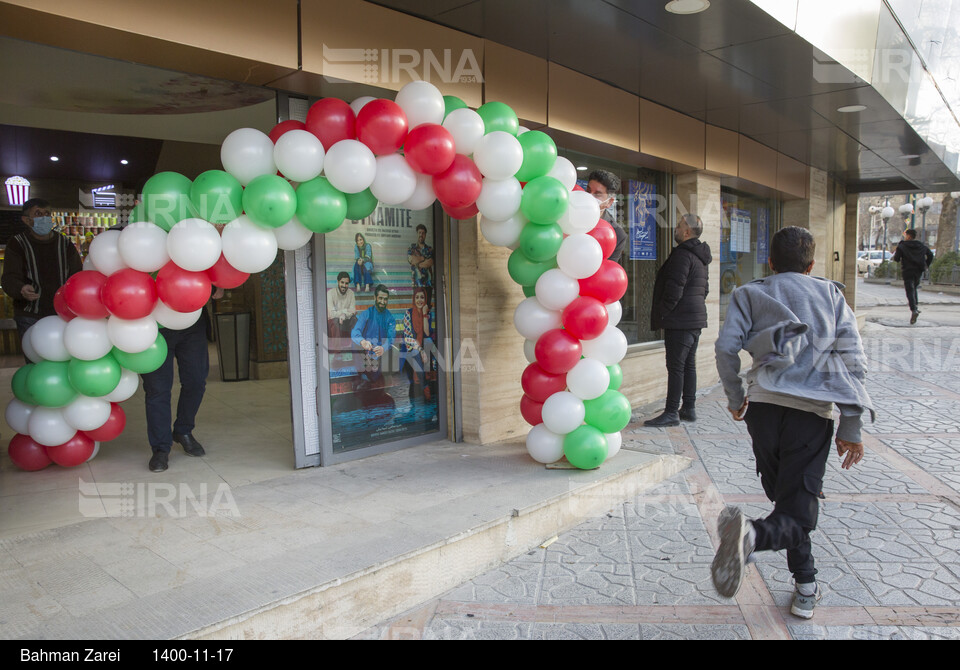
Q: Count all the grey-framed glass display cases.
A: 1